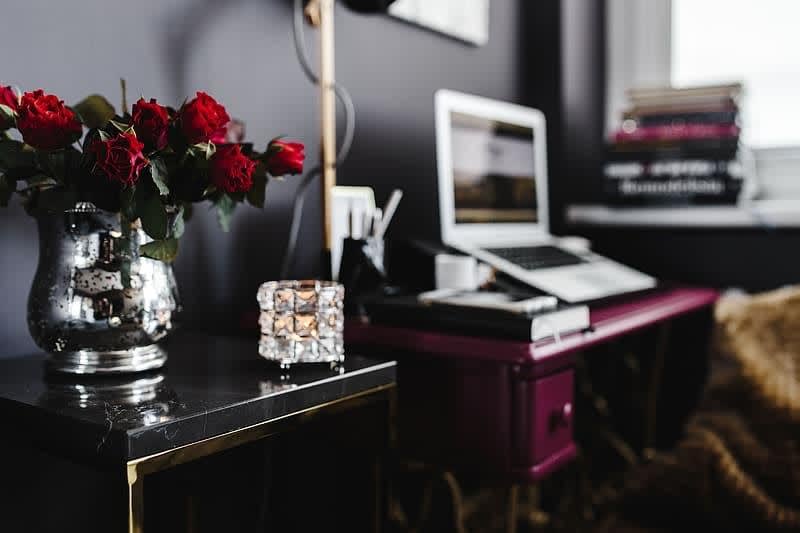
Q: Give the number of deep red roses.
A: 7